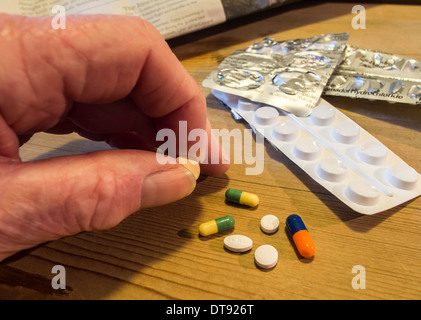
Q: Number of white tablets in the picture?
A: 3